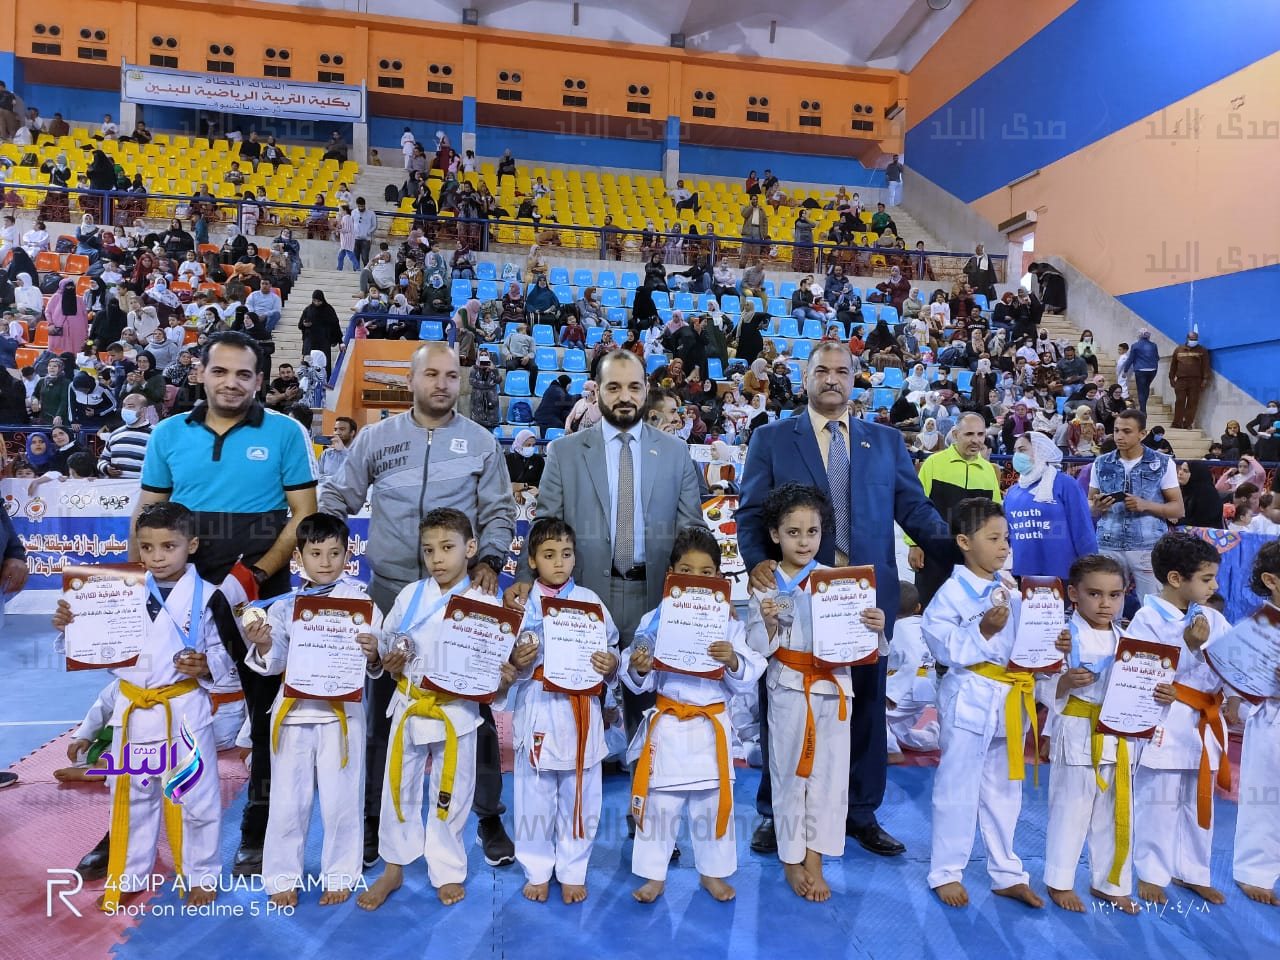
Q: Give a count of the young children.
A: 10